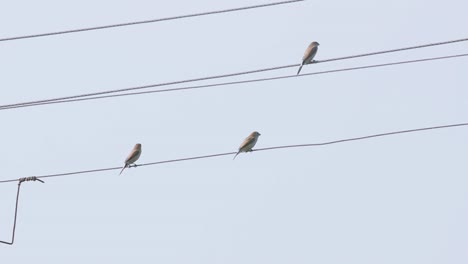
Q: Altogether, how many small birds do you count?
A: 3